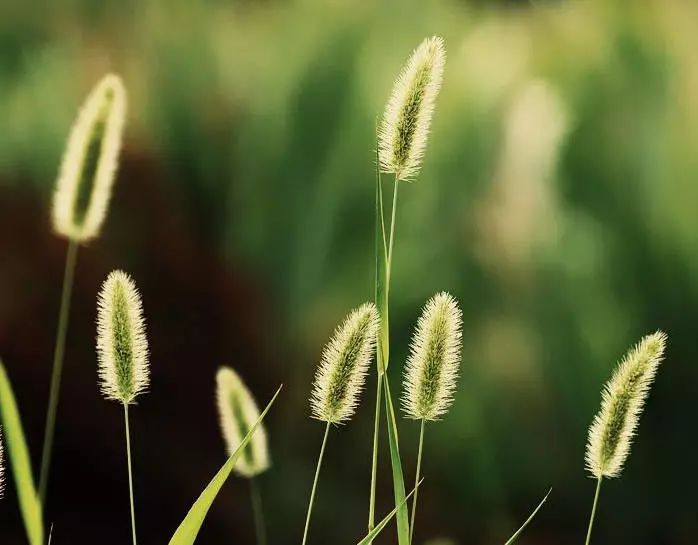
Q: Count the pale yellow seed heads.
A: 7